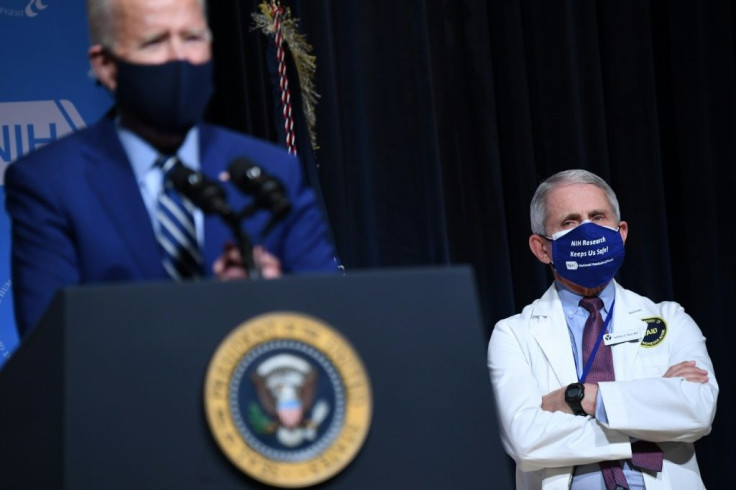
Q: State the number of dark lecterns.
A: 1